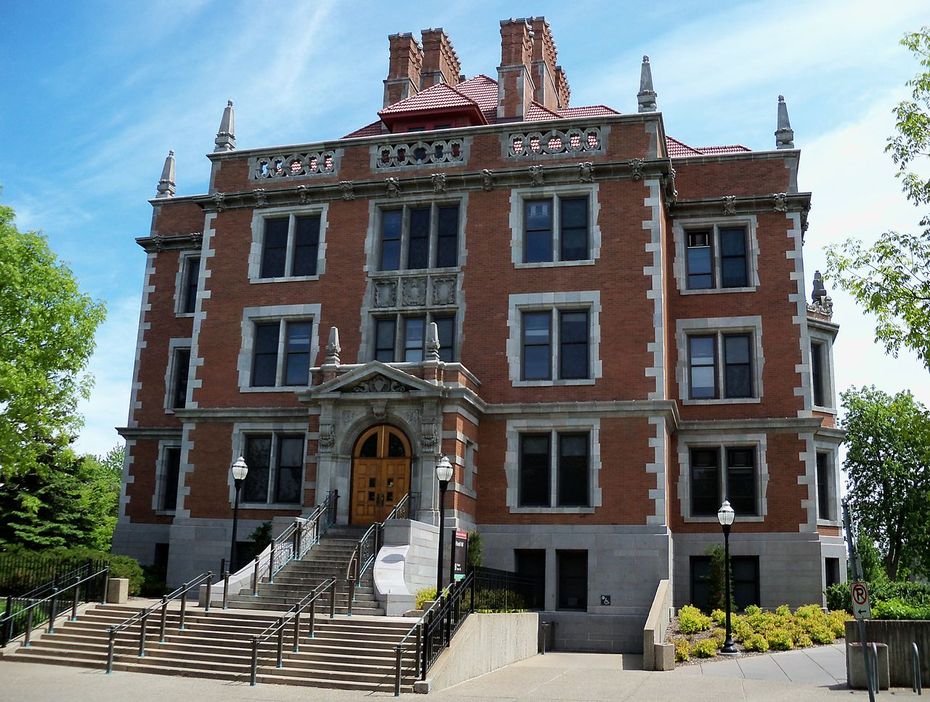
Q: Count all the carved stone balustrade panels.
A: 3